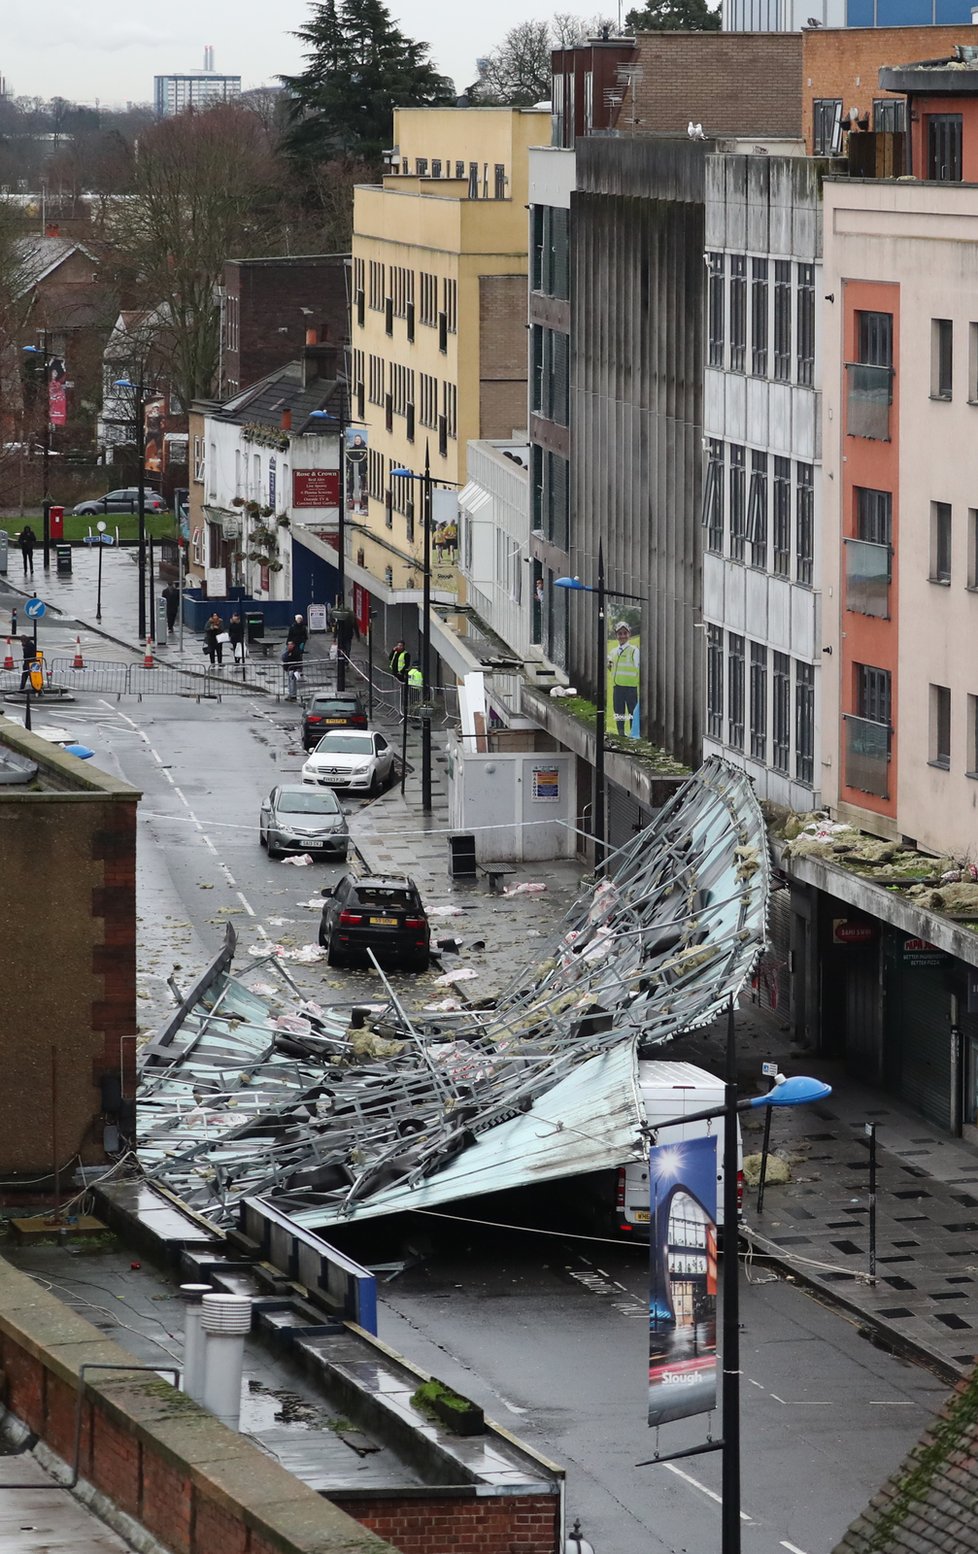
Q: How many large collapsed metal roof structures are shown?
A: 1